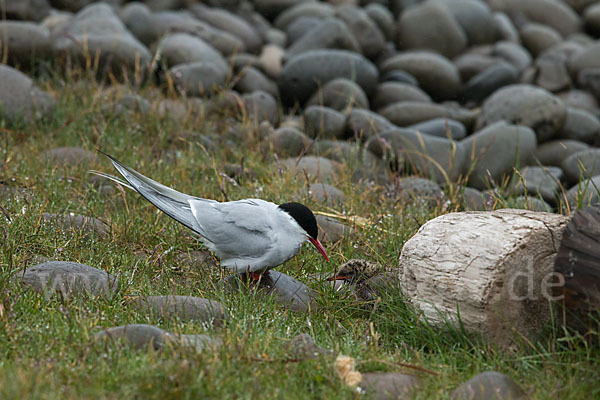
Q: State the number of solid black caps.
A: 1